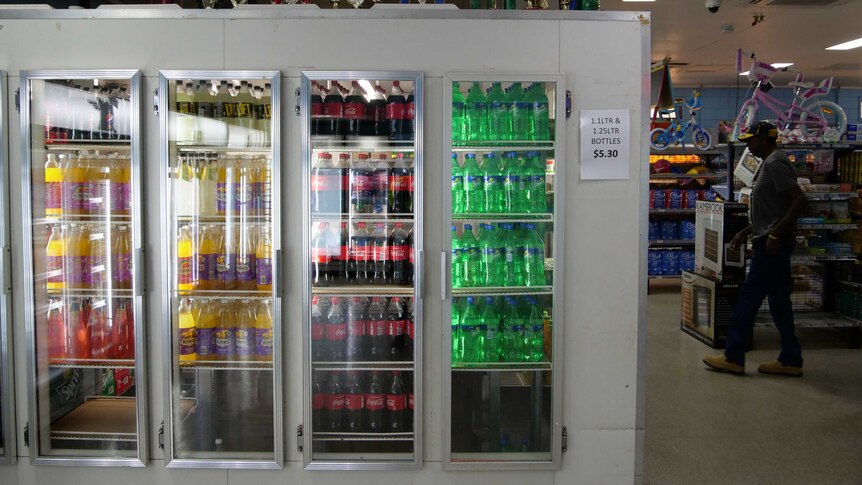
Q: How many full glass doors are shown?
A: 4